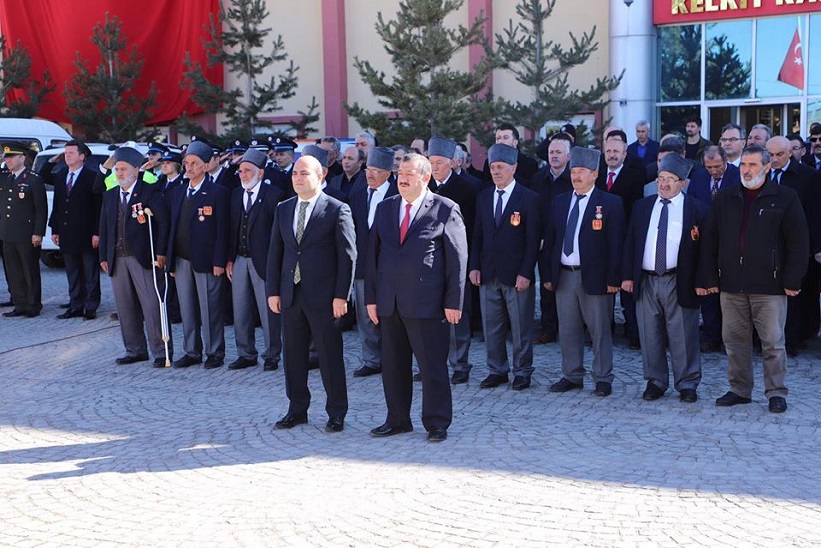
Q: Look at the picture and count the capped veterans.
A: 9